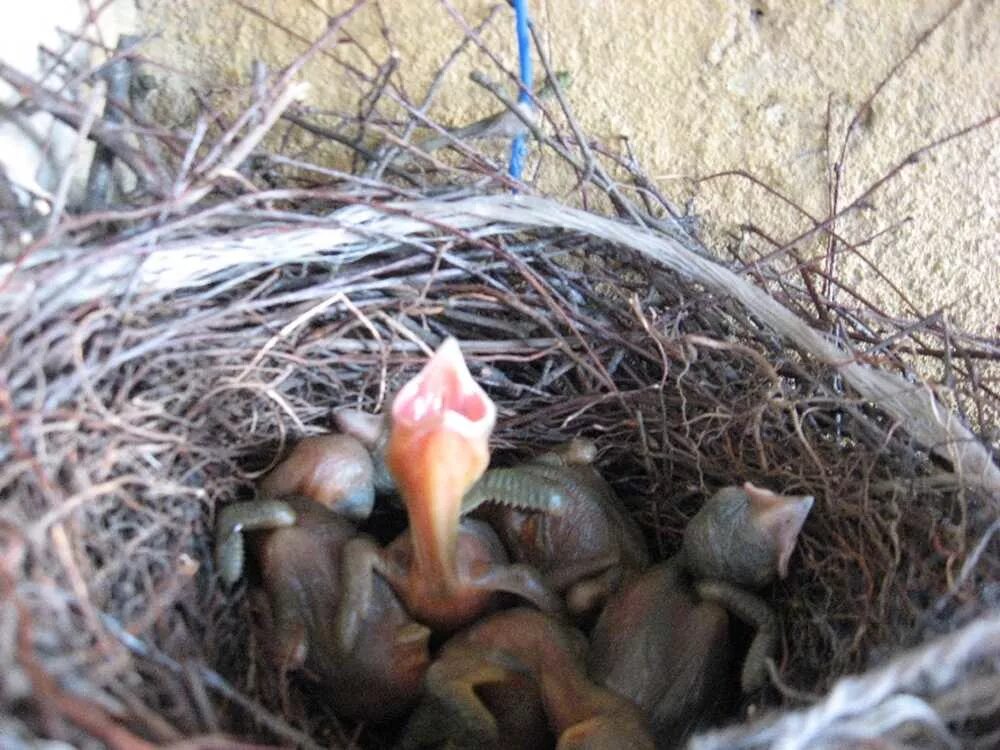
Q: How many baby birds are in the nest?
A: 5